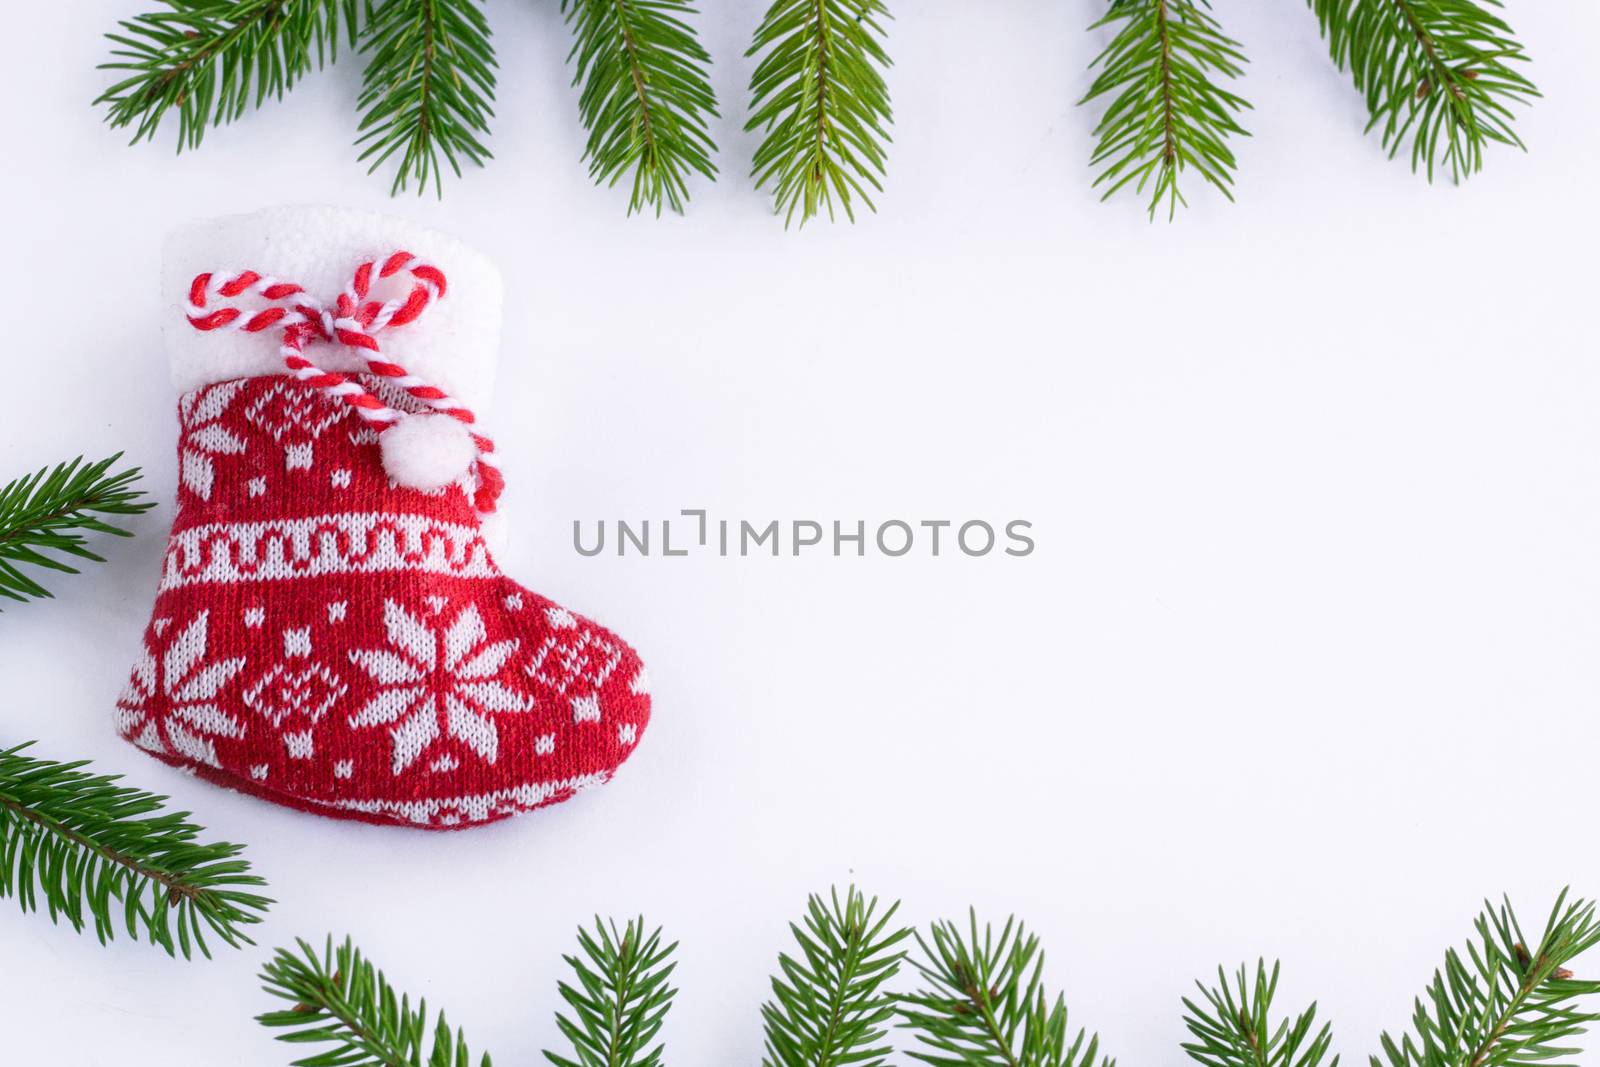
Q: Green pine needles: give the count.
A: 14